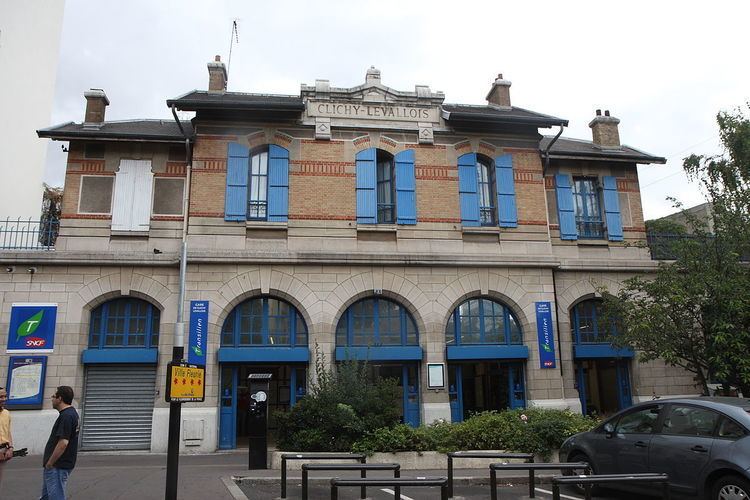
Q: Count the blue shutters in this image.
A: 8